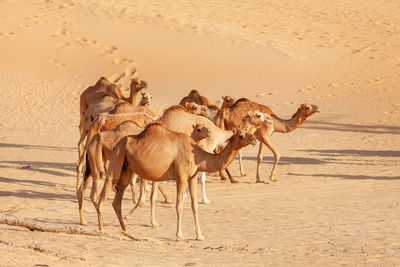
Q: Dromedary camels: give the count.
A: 8